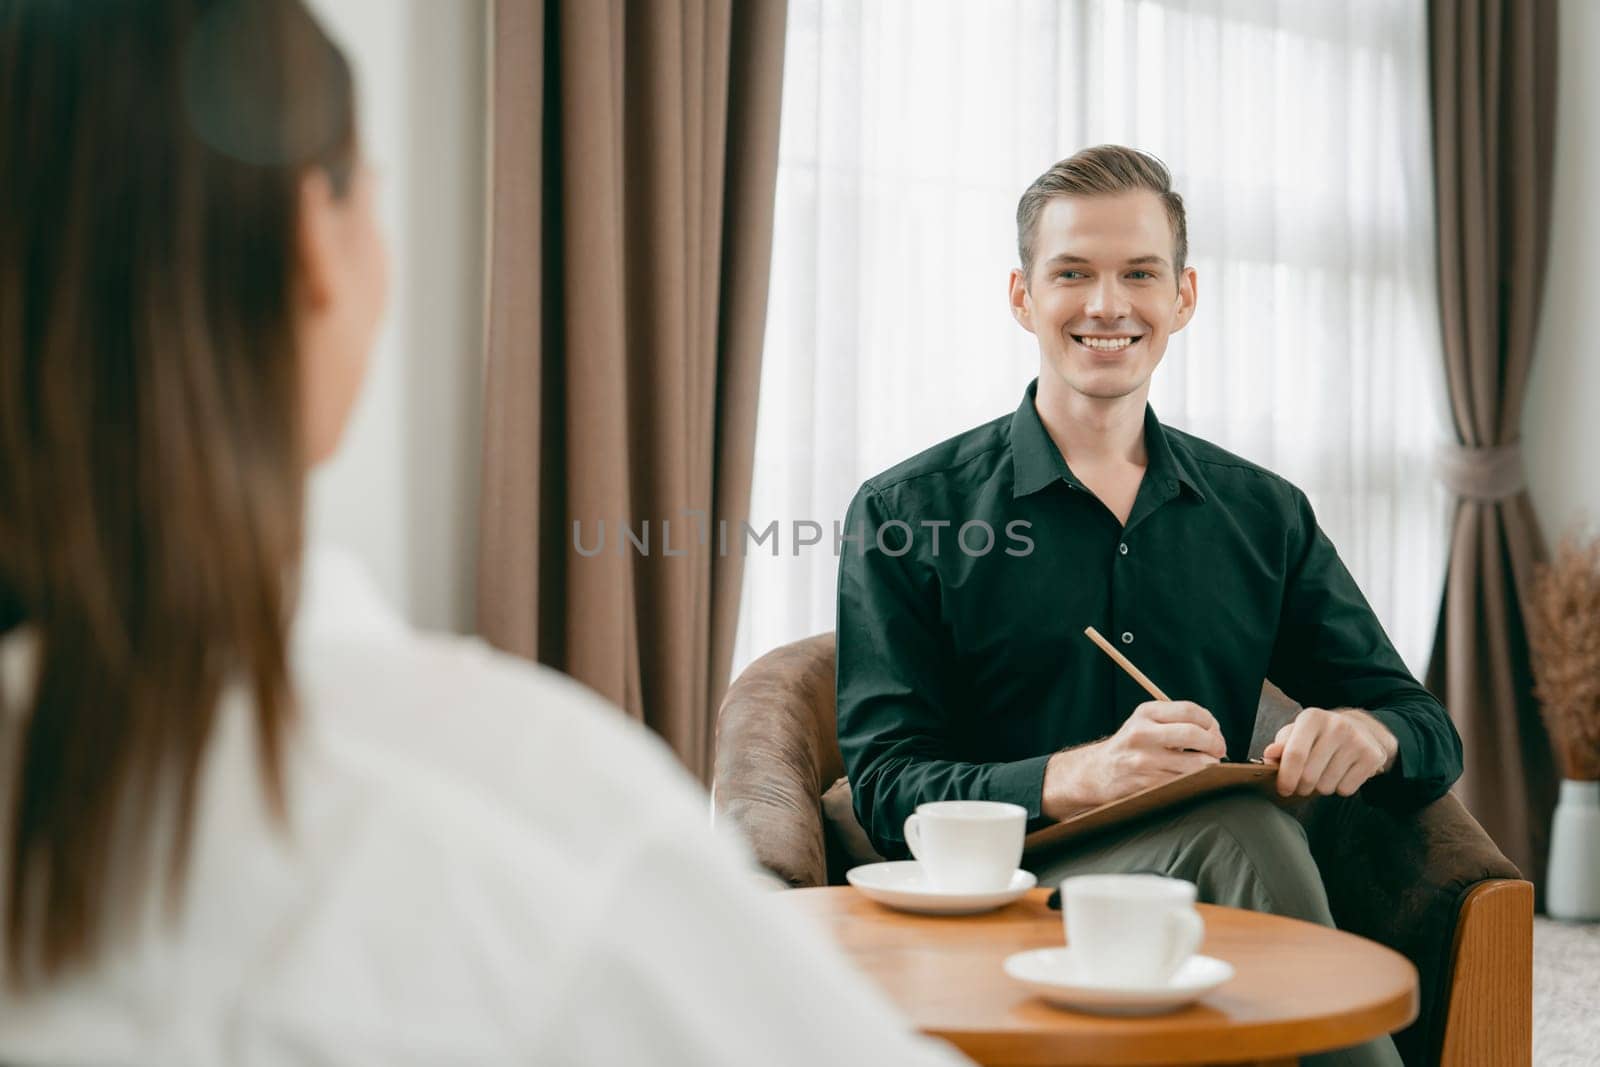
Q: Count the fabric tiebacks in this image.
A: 1